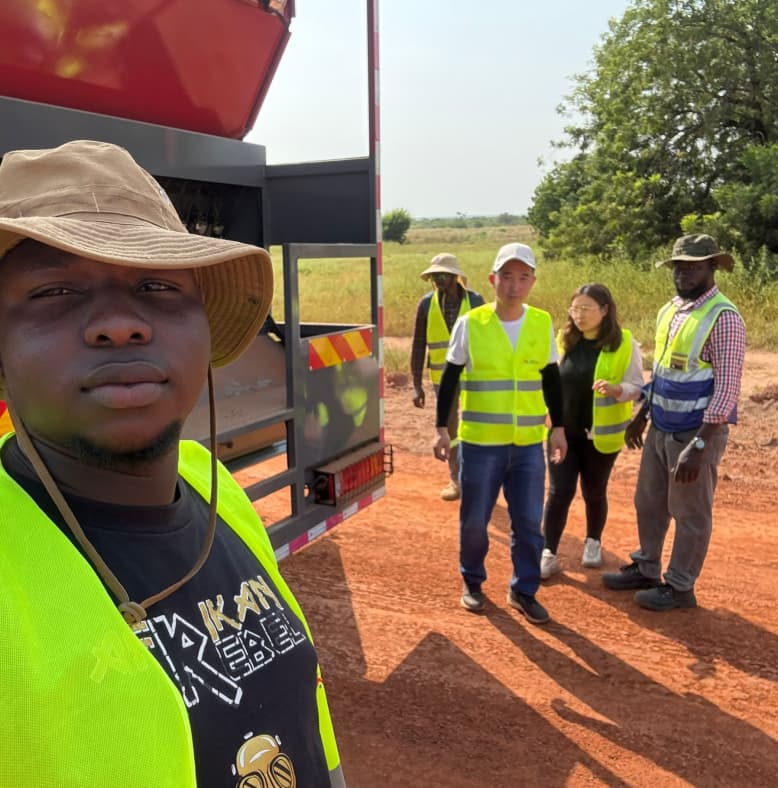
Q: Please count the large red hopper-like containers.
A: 1